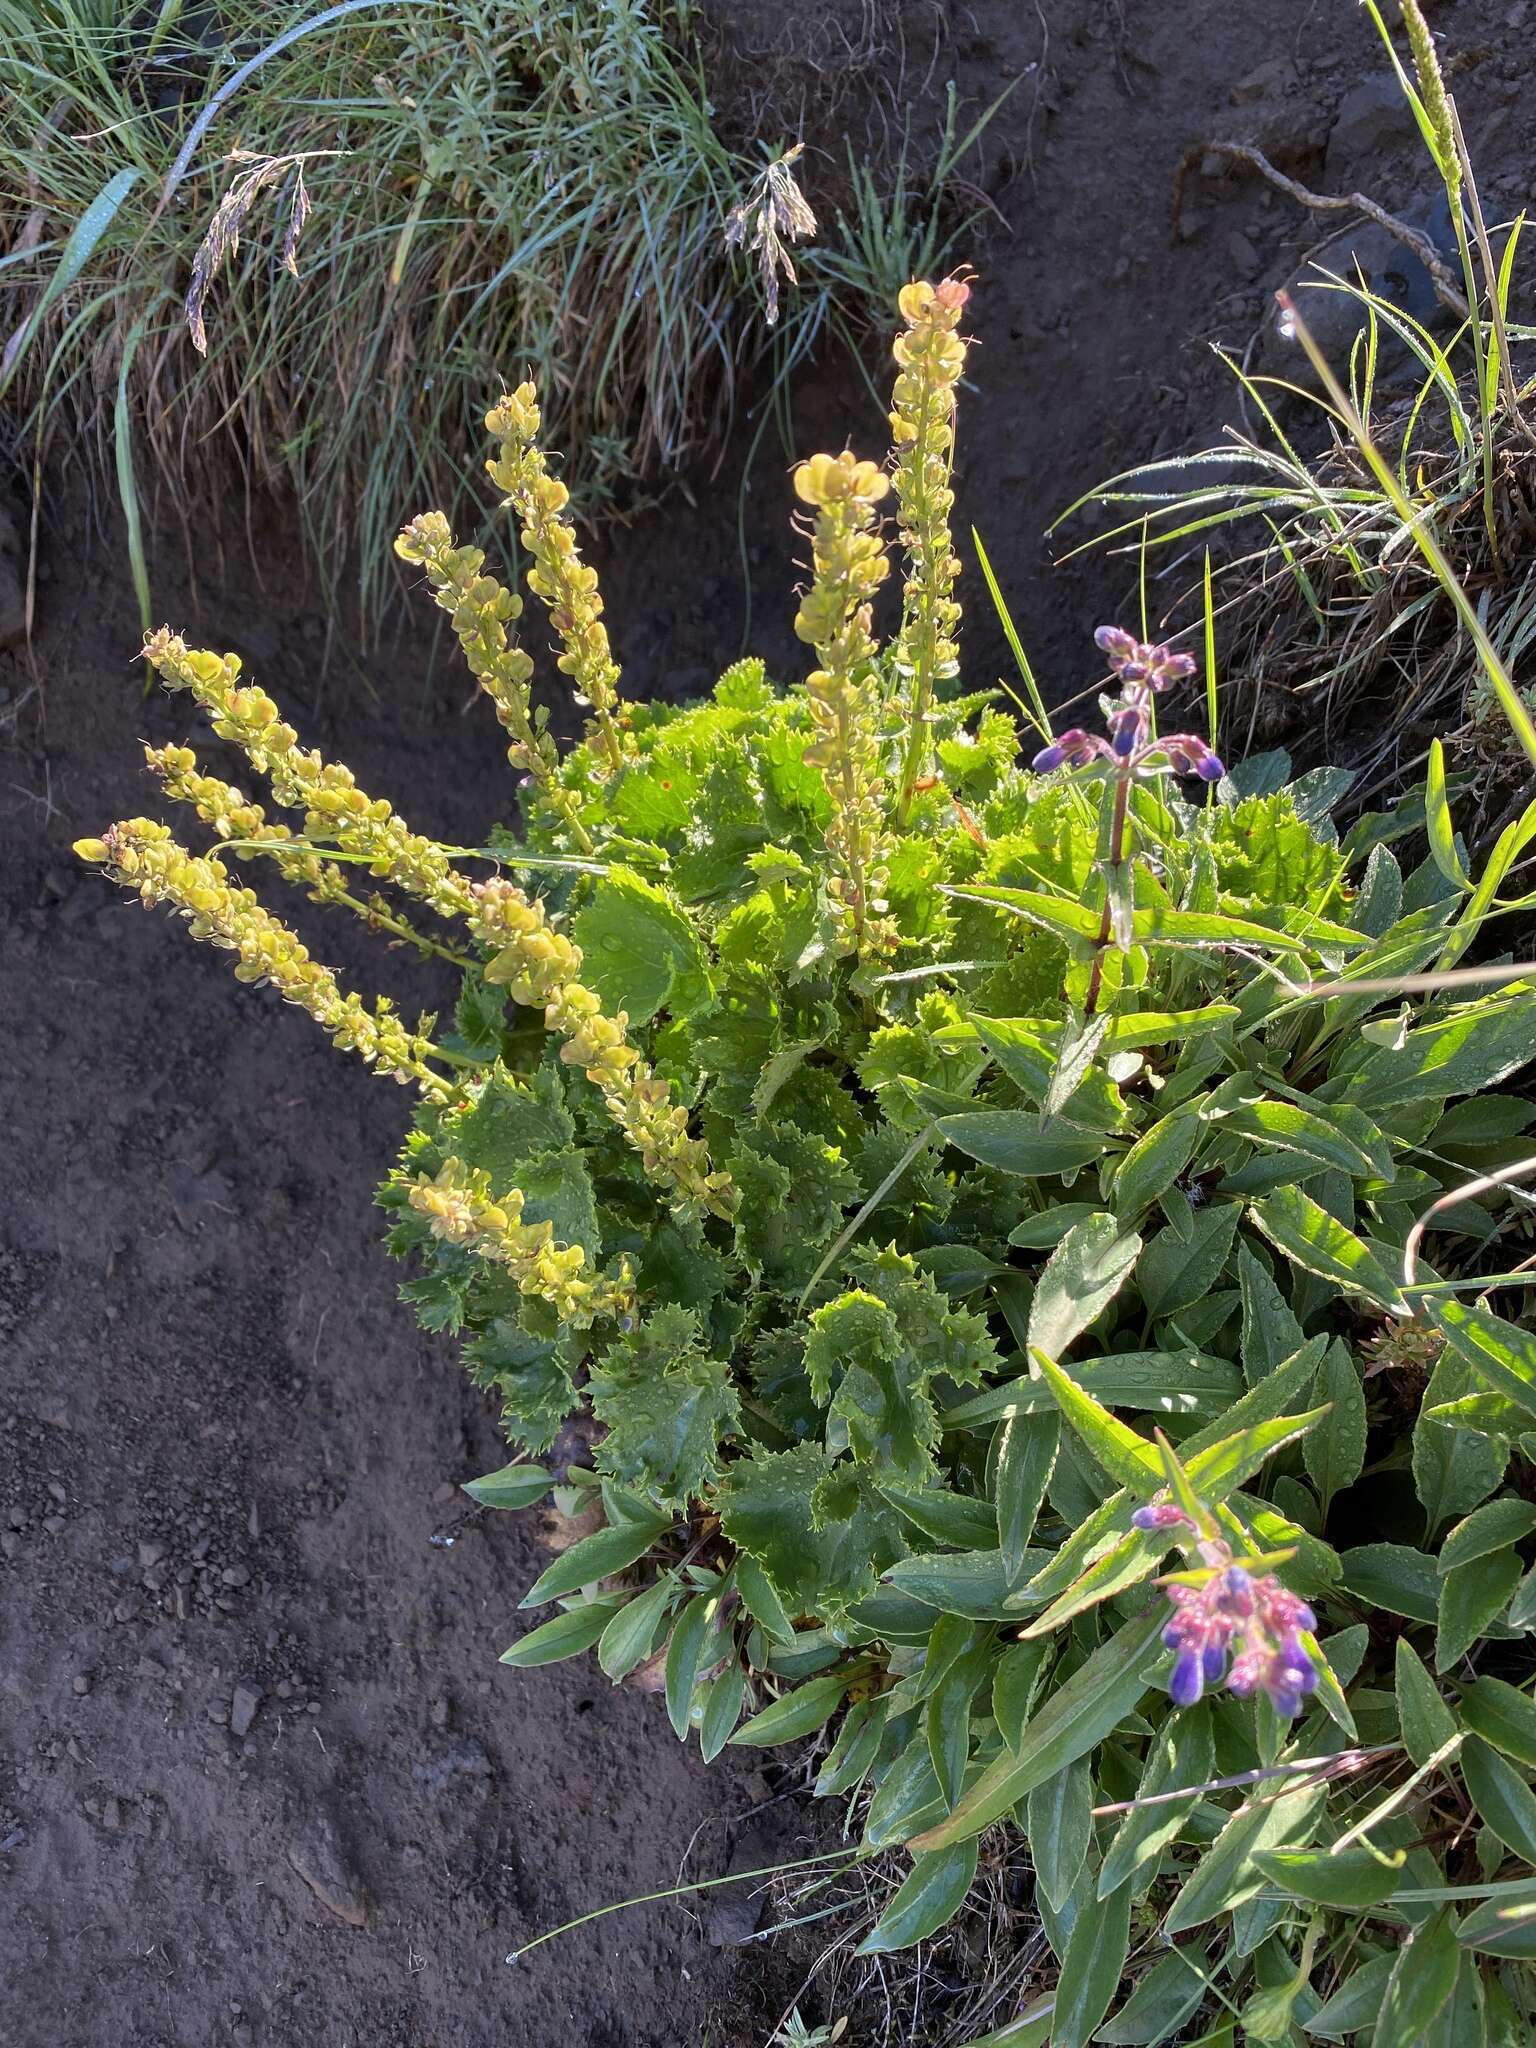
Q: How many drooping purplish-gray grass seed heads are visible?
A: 2